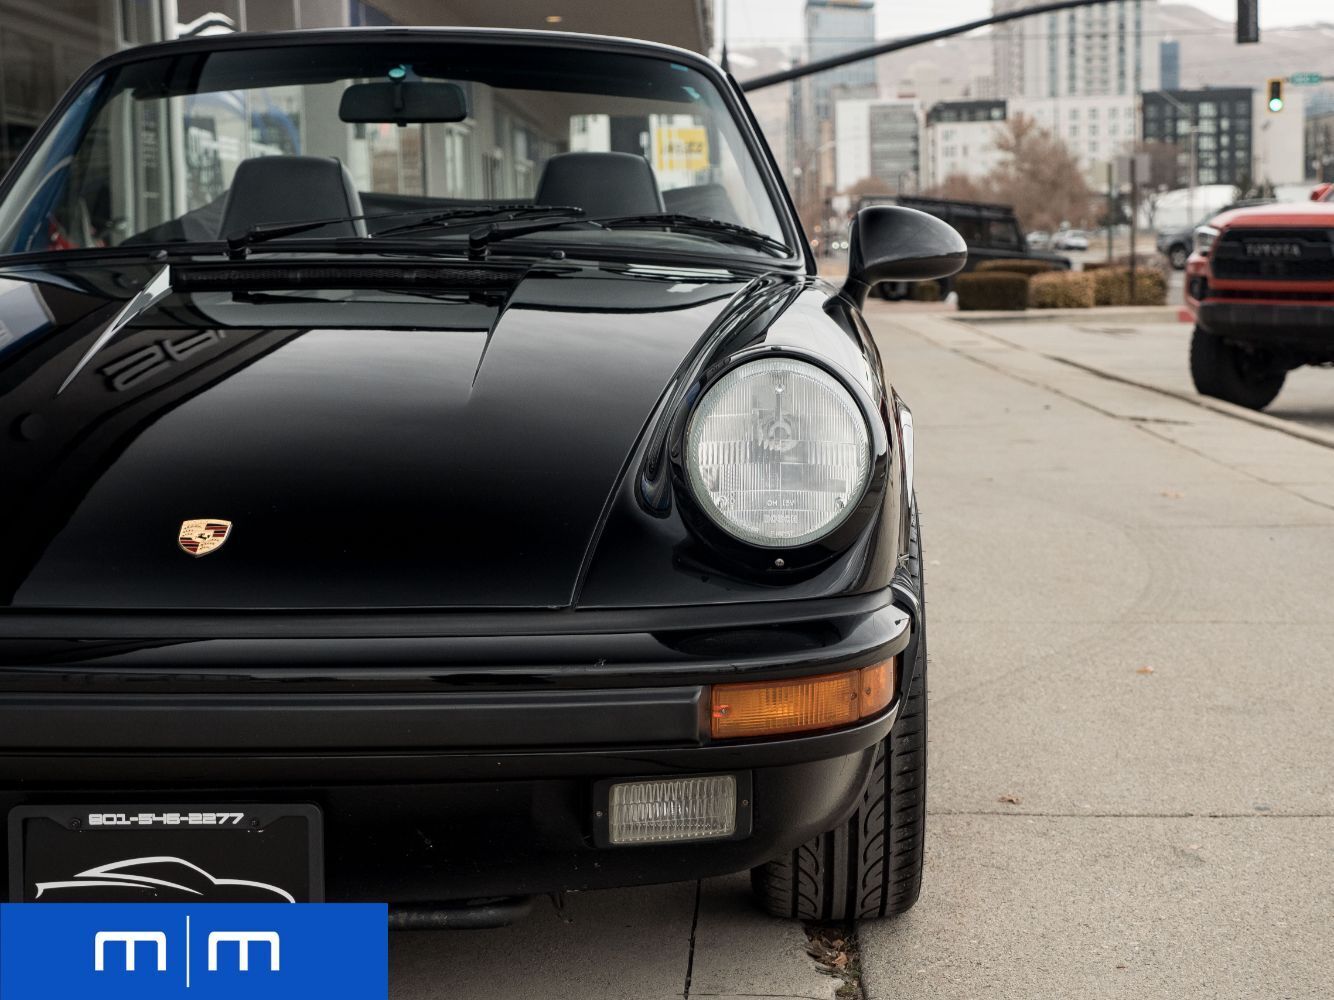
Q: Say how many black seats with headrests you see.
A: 2